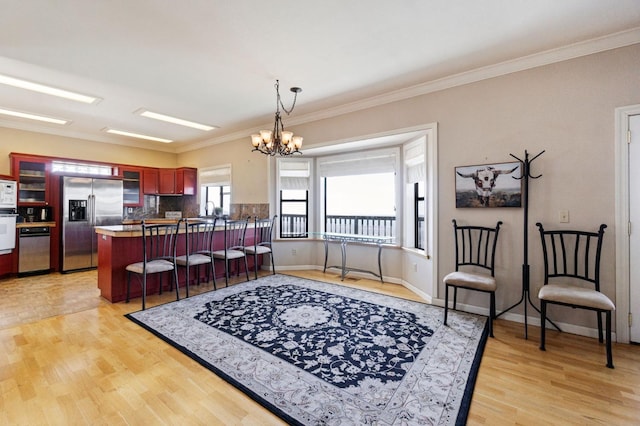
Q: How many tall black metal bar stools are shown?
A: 4